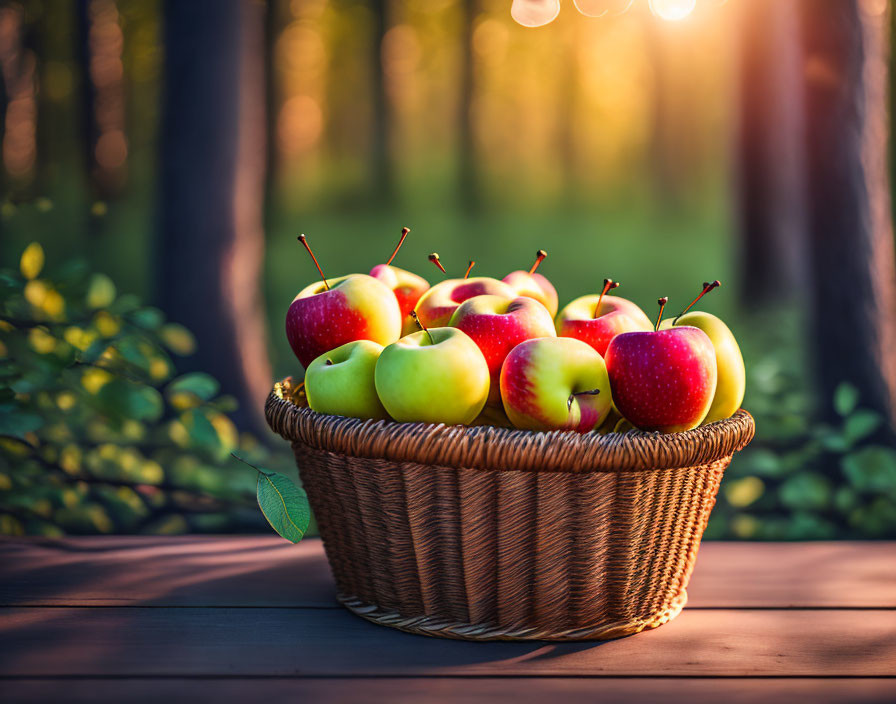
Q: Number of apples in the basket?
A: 11